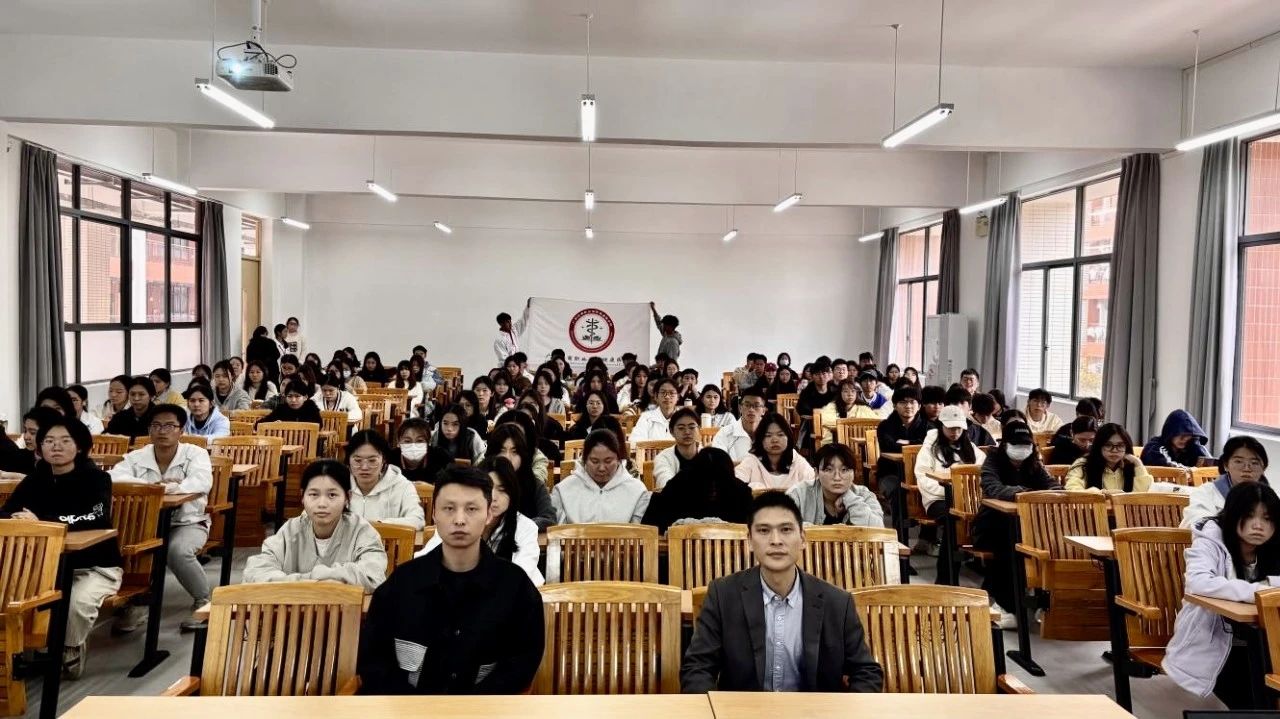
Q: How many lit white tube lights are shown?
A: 14